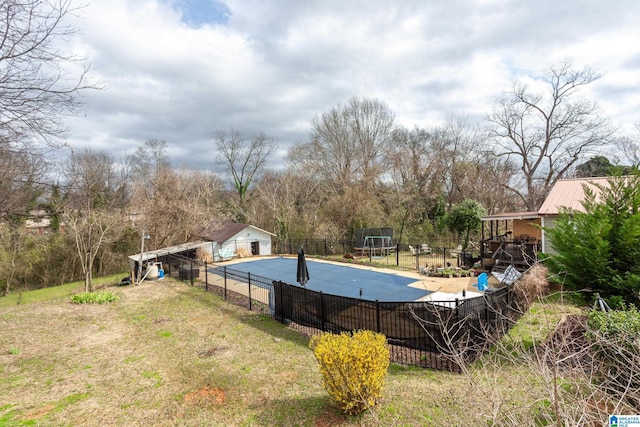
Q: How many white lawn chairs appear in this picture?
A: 3